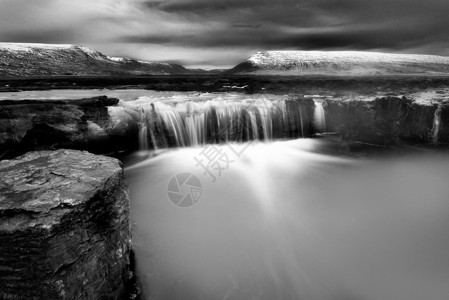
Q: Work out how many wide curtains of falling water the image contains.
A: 1